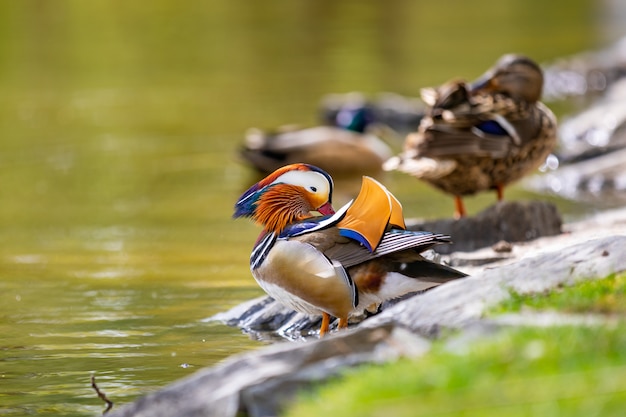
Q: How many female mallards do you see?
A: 1